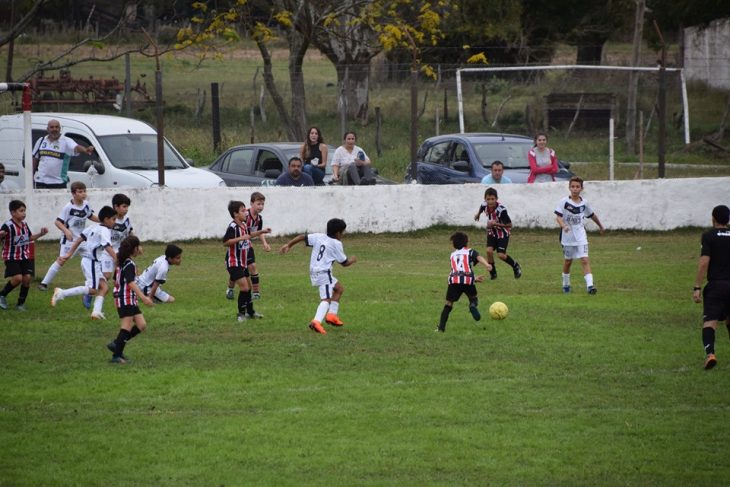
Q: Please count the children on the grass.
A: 12